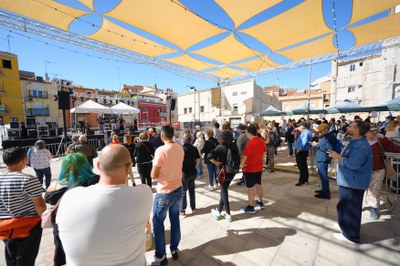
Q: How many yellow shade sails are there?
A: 13